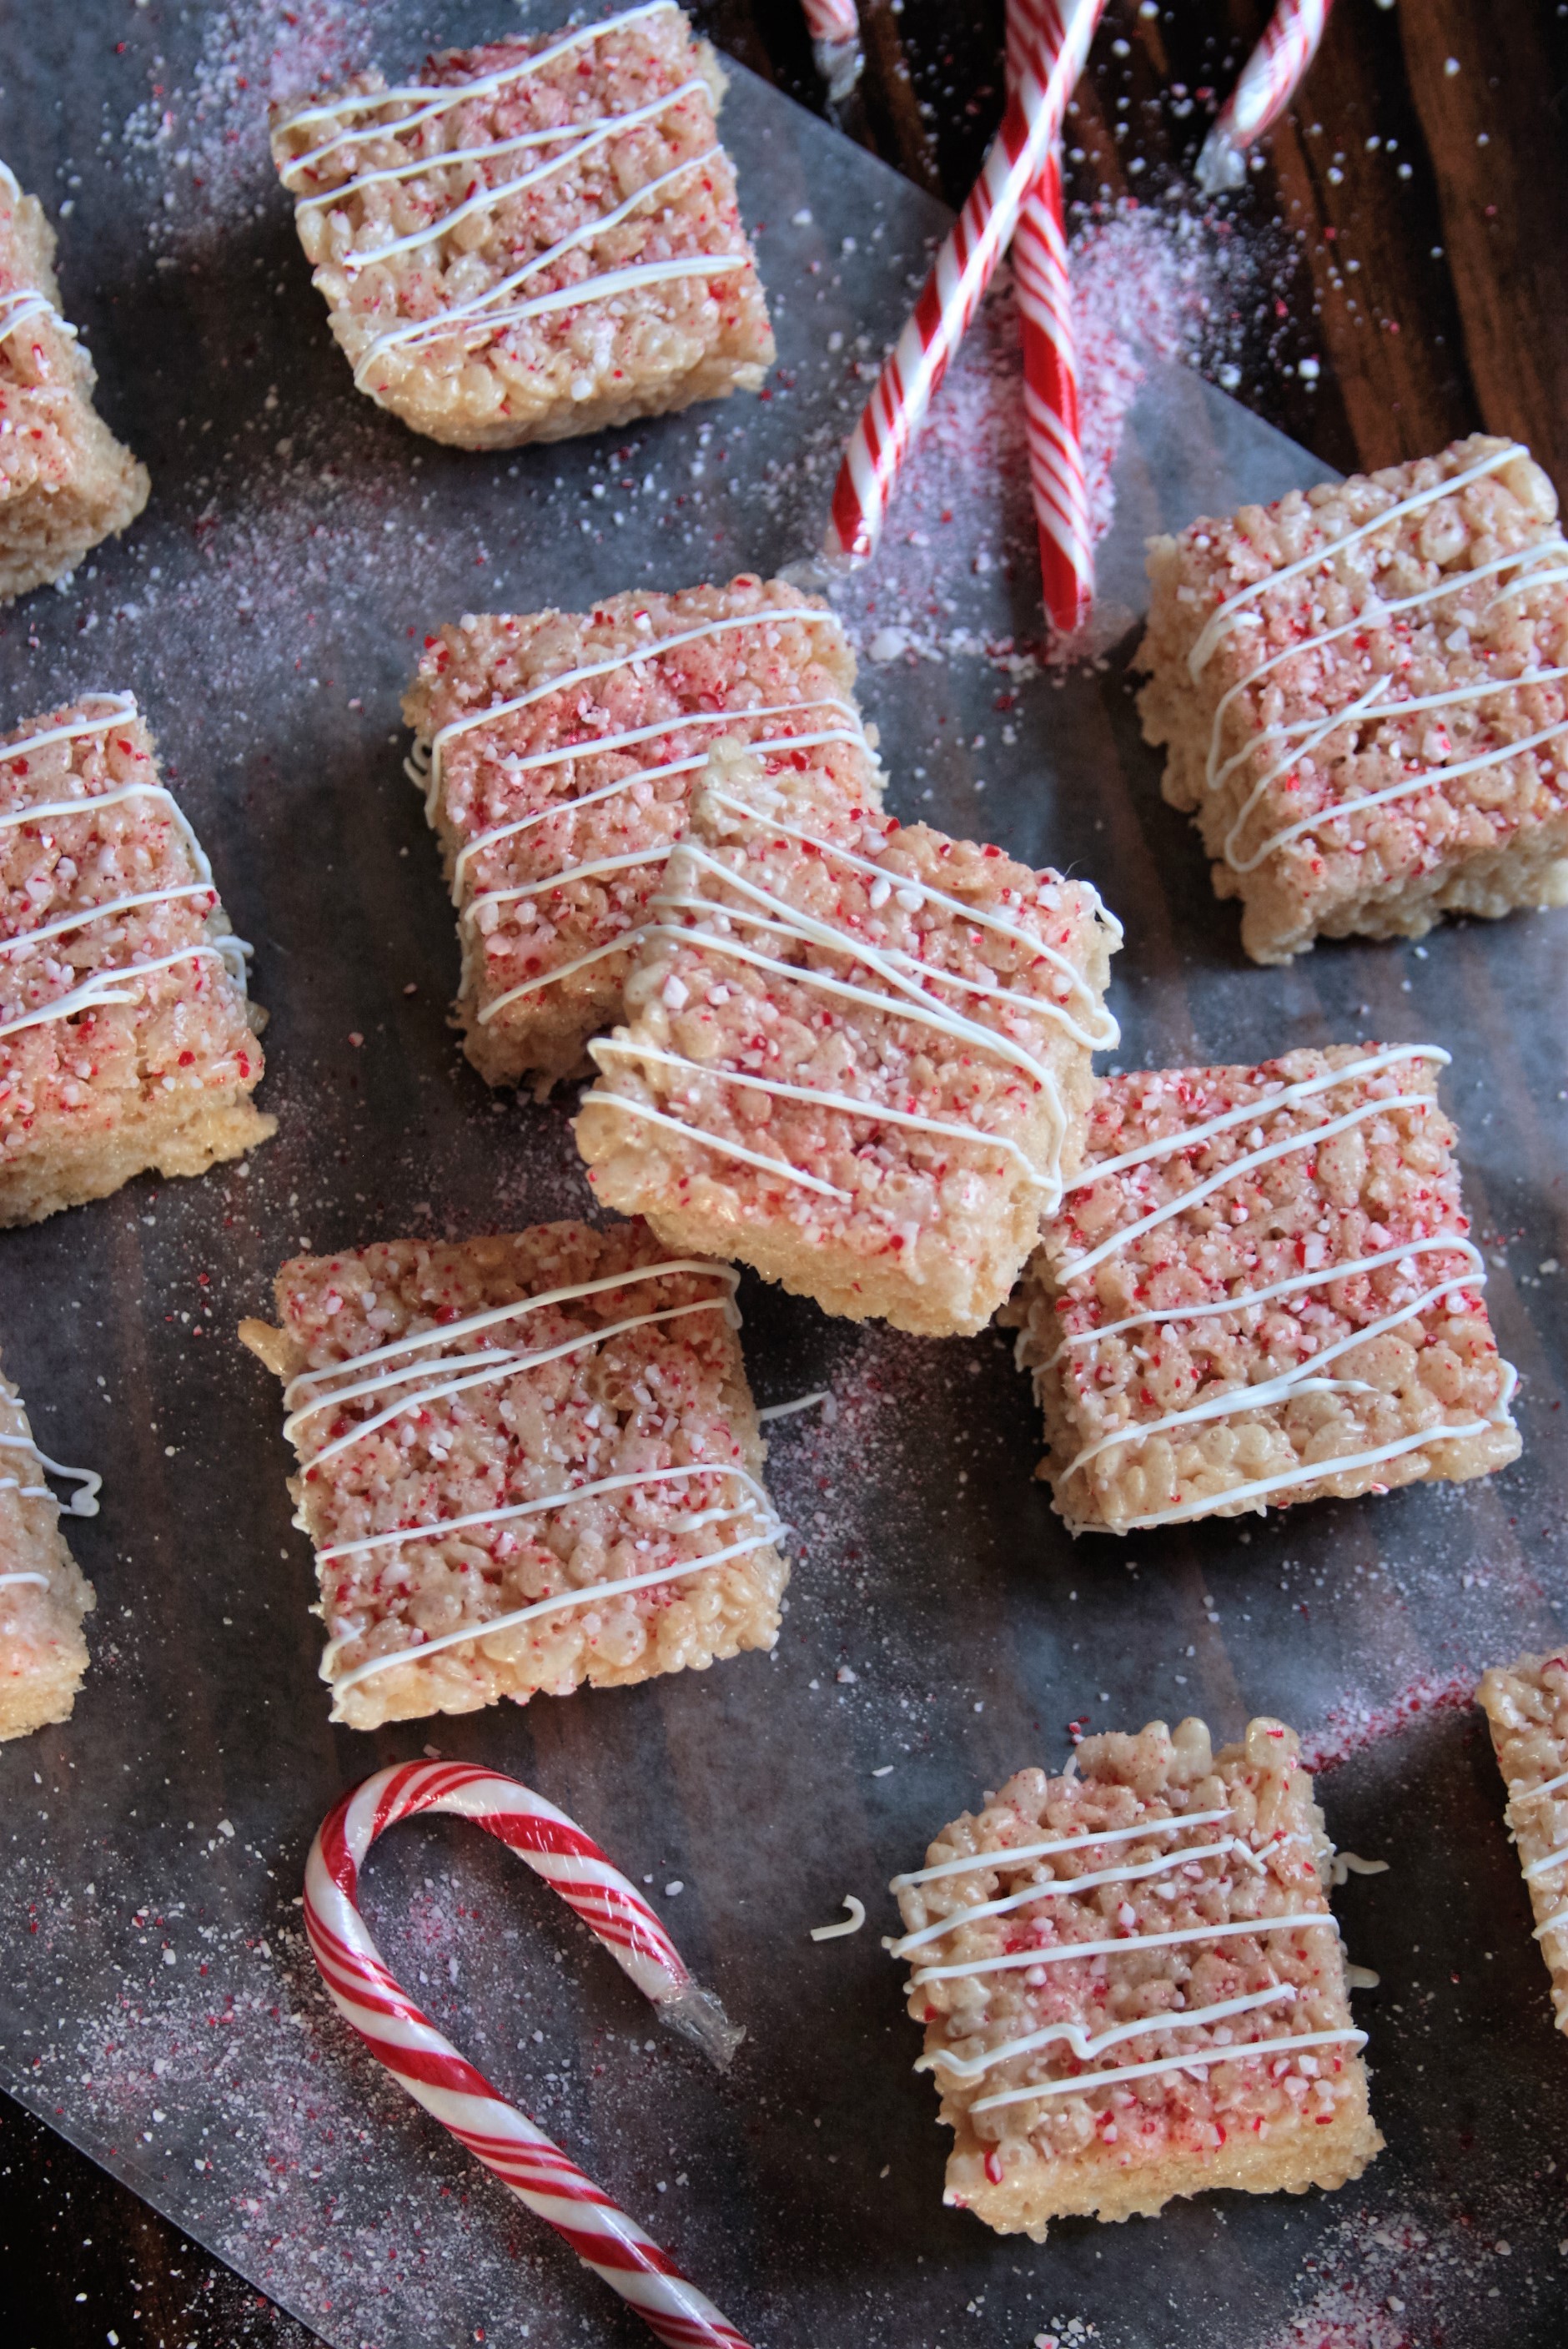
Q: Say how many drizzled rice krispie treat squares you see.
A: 11